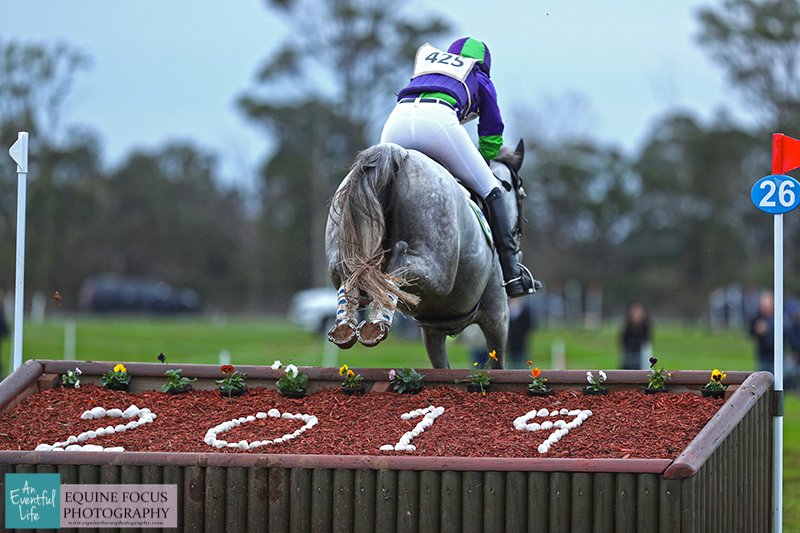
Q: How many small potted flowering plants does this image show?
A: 12